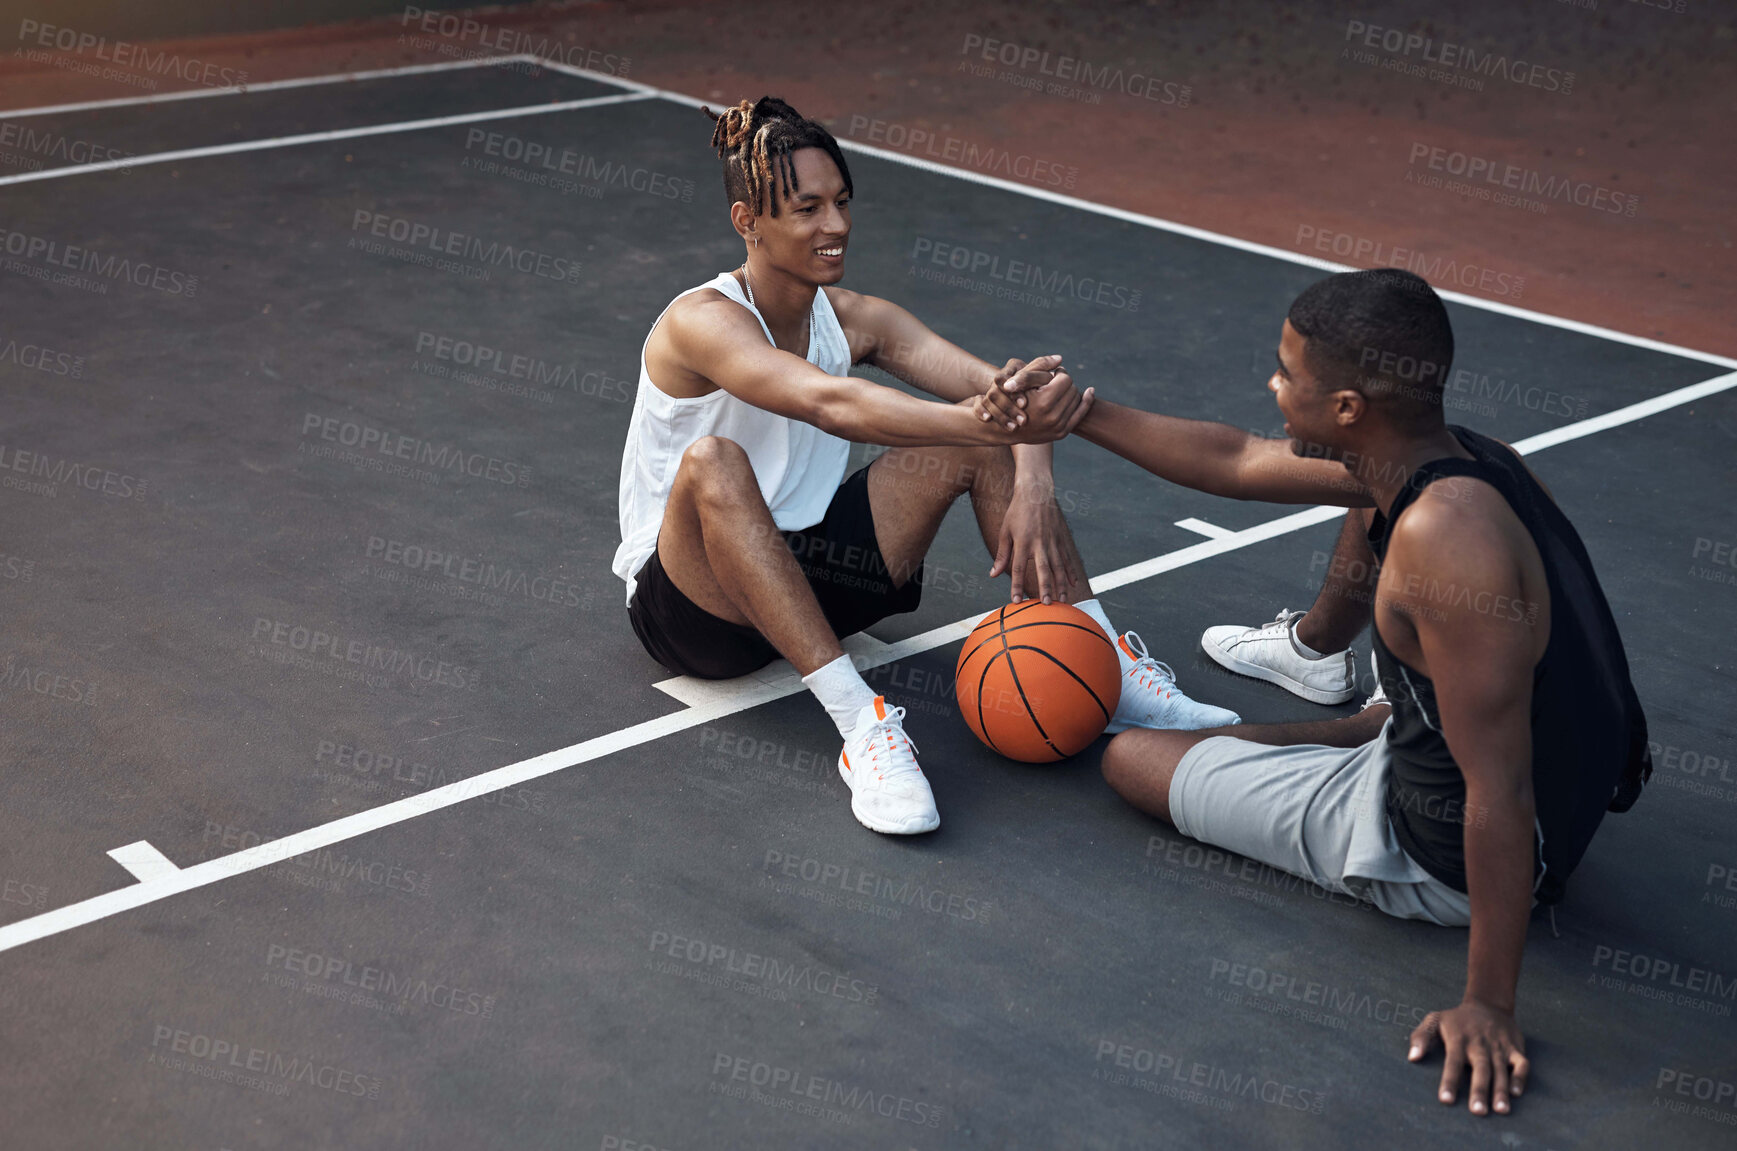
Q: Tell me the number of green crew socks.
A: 0